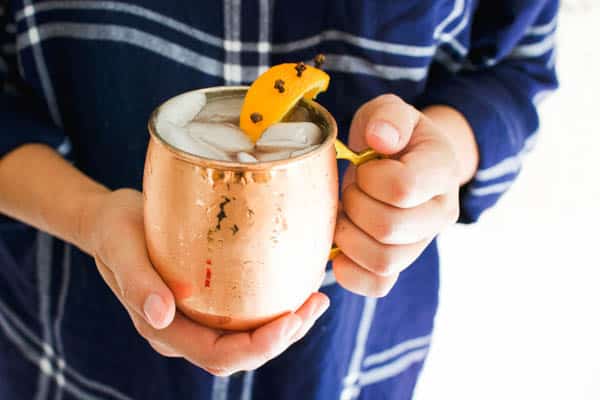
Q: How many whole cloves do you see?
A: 4